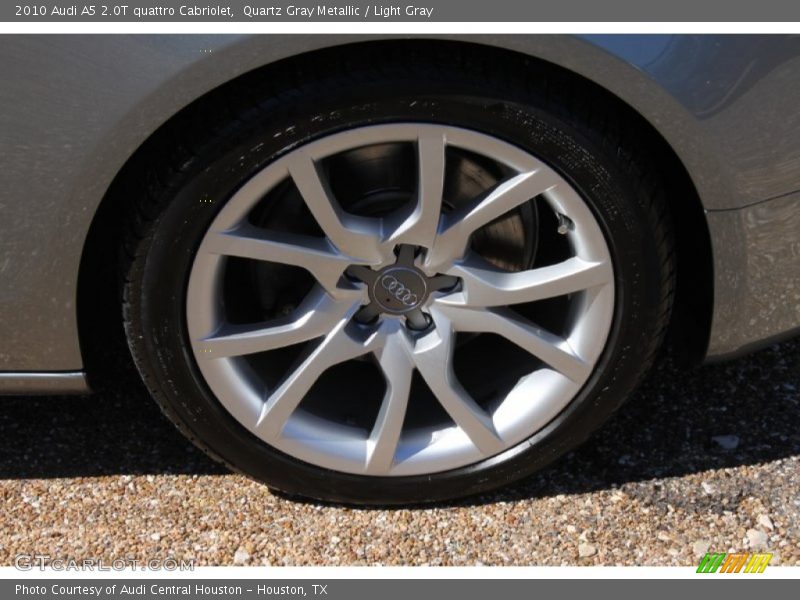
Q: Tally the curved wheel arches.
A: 1